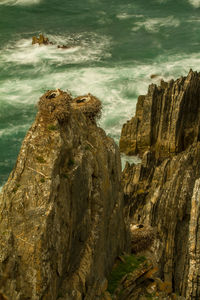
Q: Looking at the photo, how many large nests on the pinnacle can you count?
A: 2